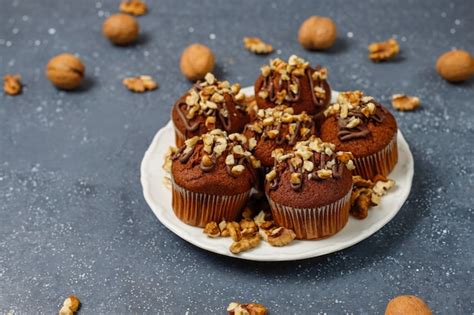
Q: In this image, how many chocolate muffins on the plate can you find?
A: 6